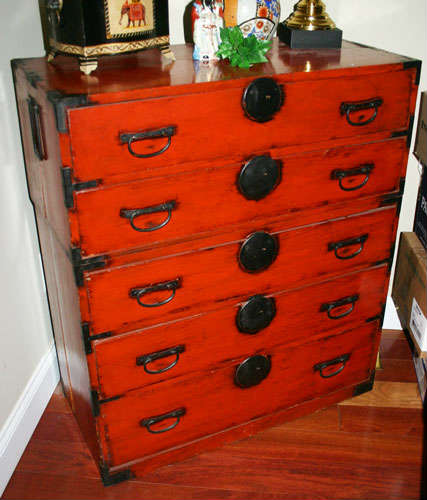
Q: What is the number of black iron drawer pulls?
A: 10